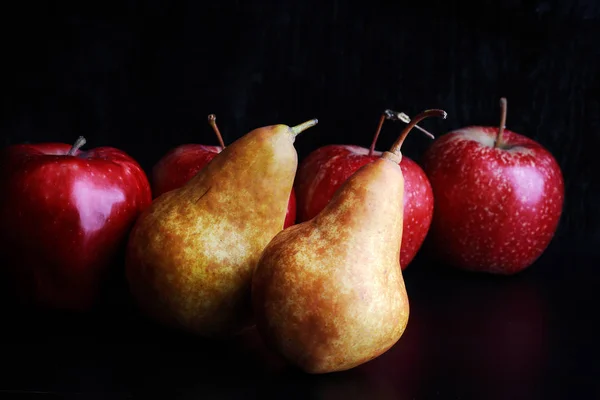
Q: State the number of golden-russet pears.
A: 2